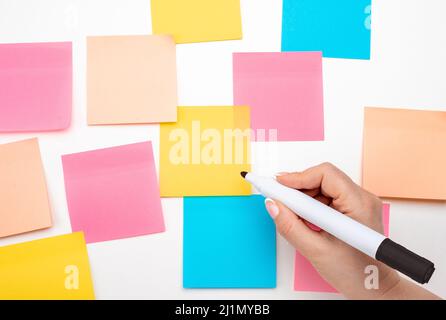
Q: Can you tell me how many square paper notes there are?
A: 12